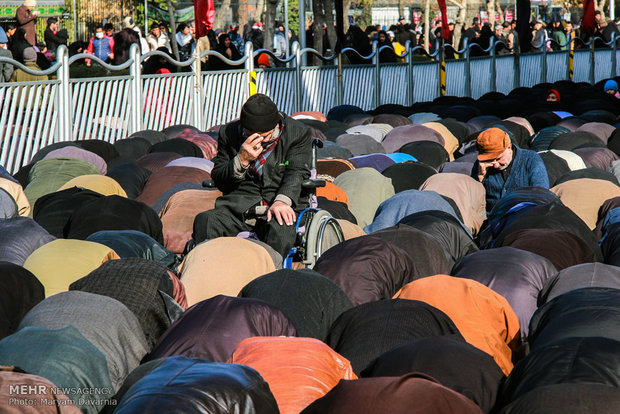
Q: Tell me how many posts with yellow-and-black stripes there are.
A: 3